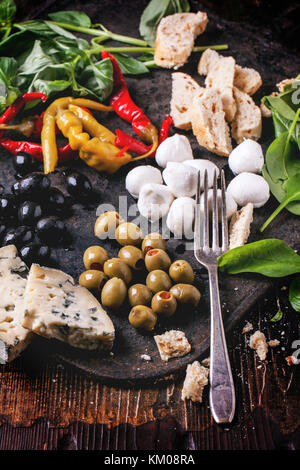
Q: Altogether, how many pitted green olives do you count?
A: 15